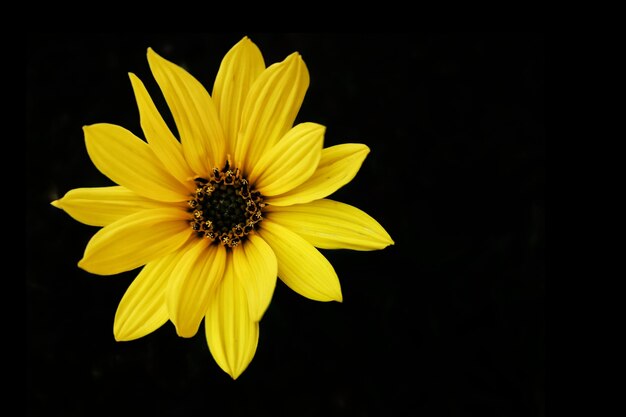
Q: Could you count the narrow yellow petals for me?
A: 15